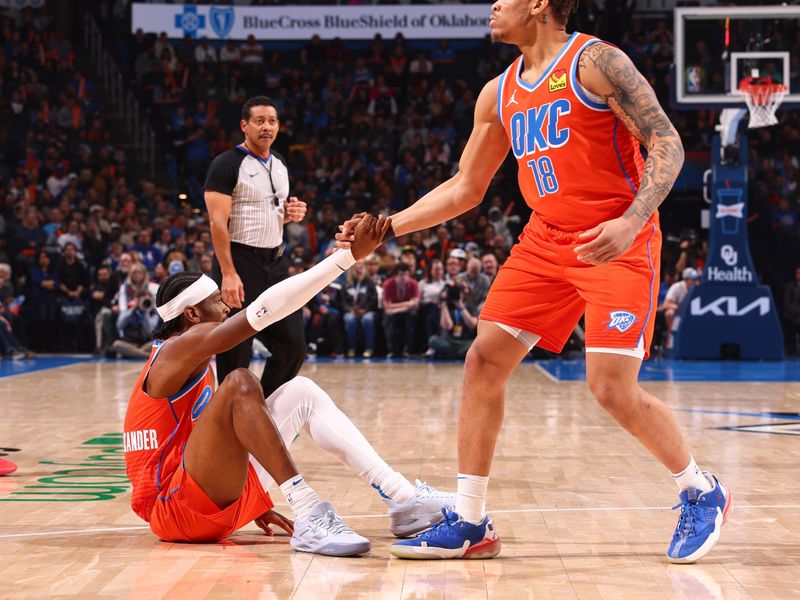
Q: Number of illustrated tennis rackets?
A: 0